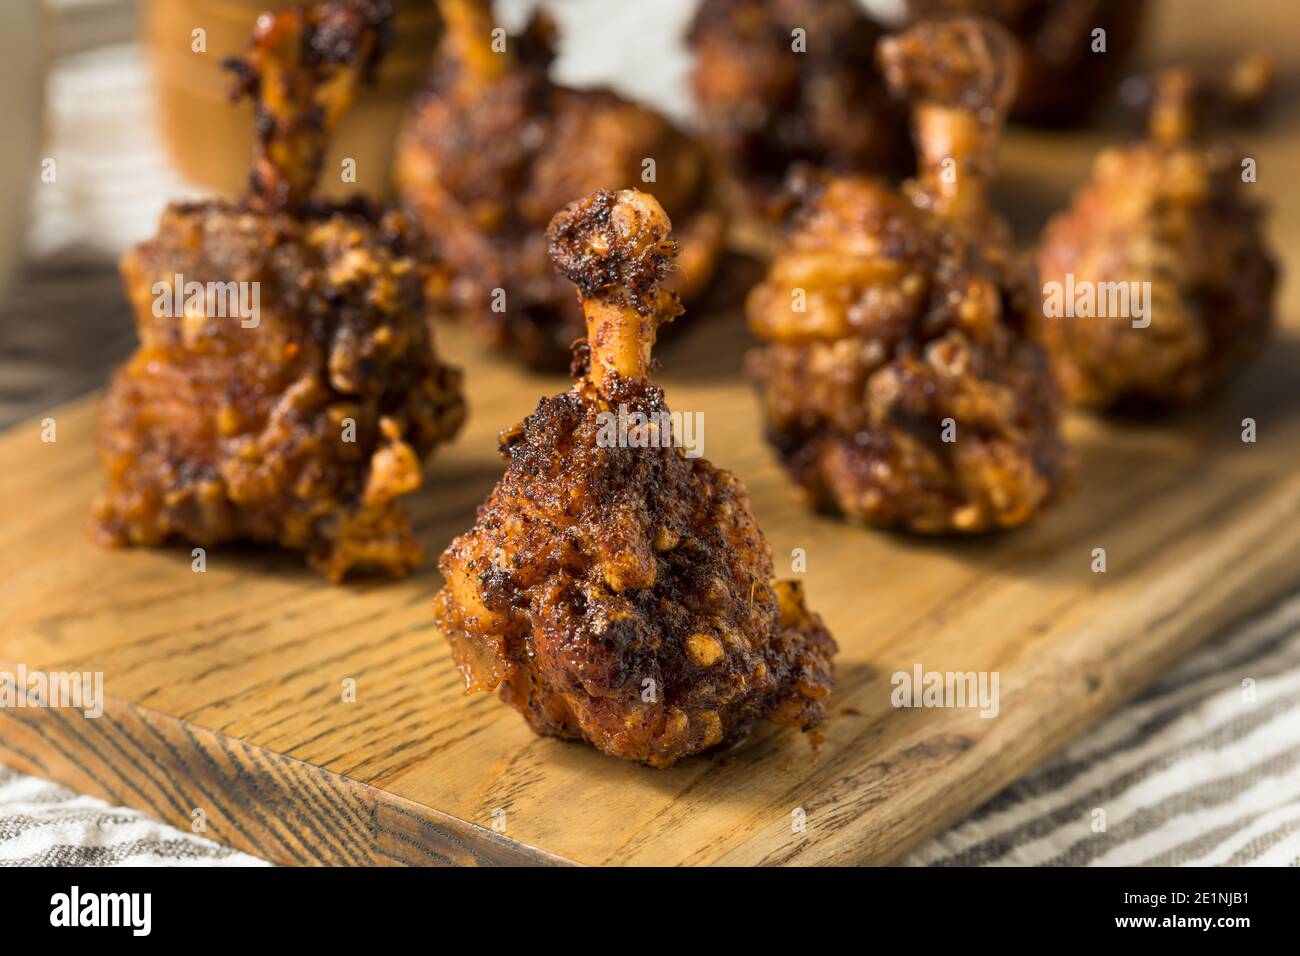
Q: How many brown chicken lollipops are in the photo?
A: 7